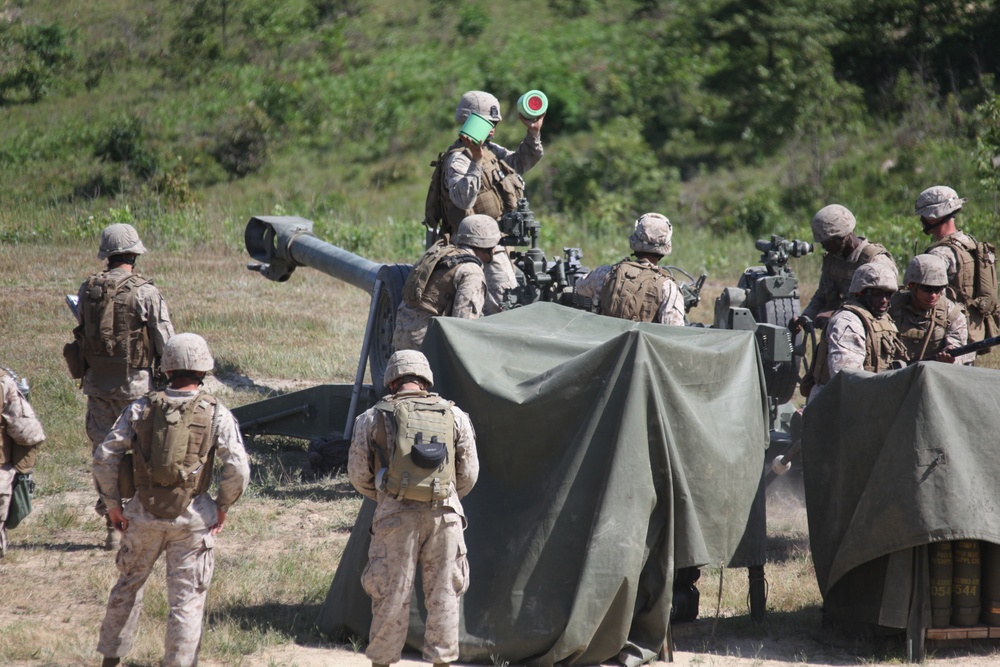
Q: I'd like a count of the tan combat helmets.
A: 10